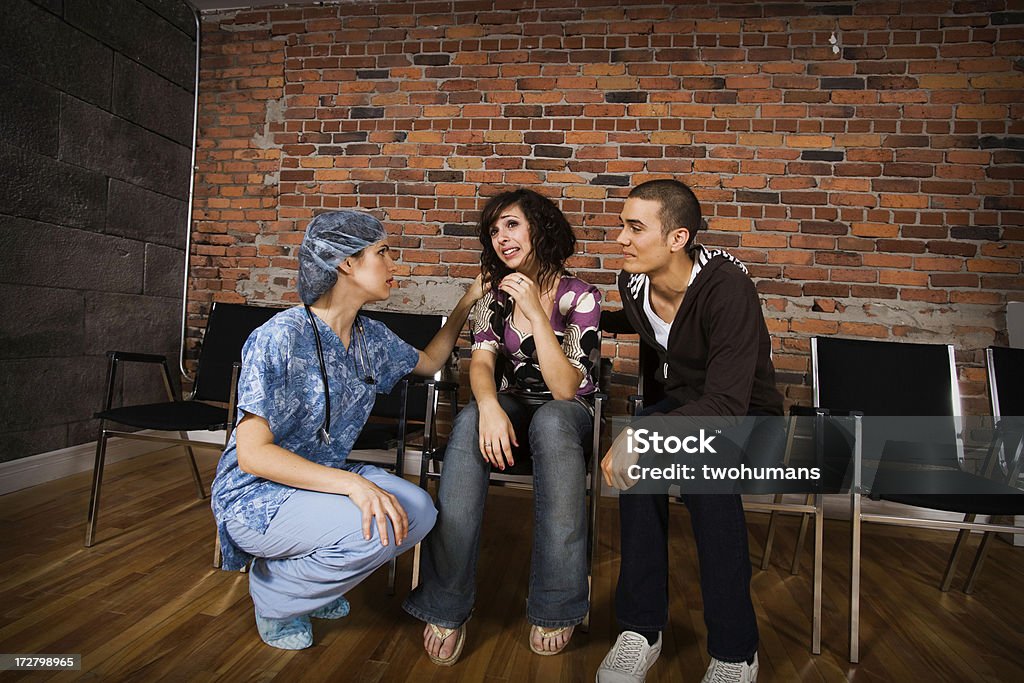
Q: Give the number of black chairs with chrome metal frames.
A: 6